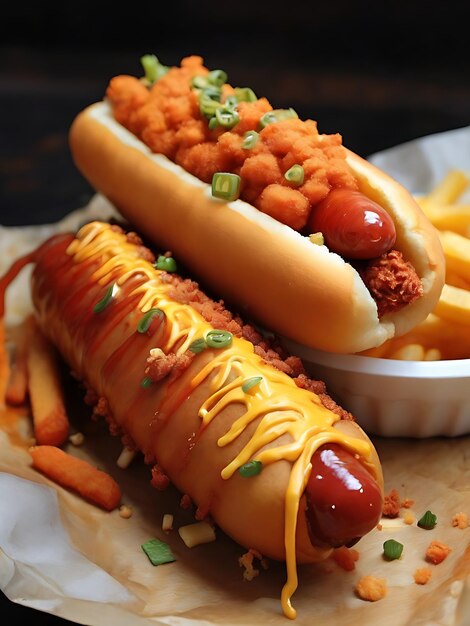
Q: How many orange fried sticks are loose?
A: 3